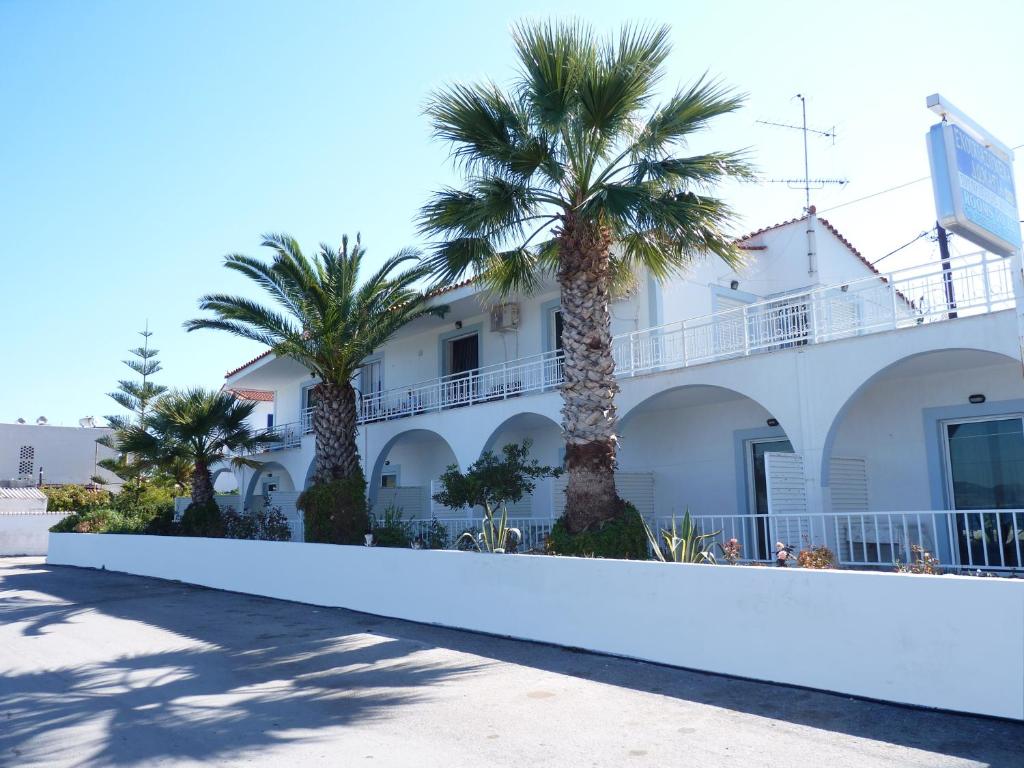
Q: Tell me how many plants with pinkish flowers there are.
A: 2